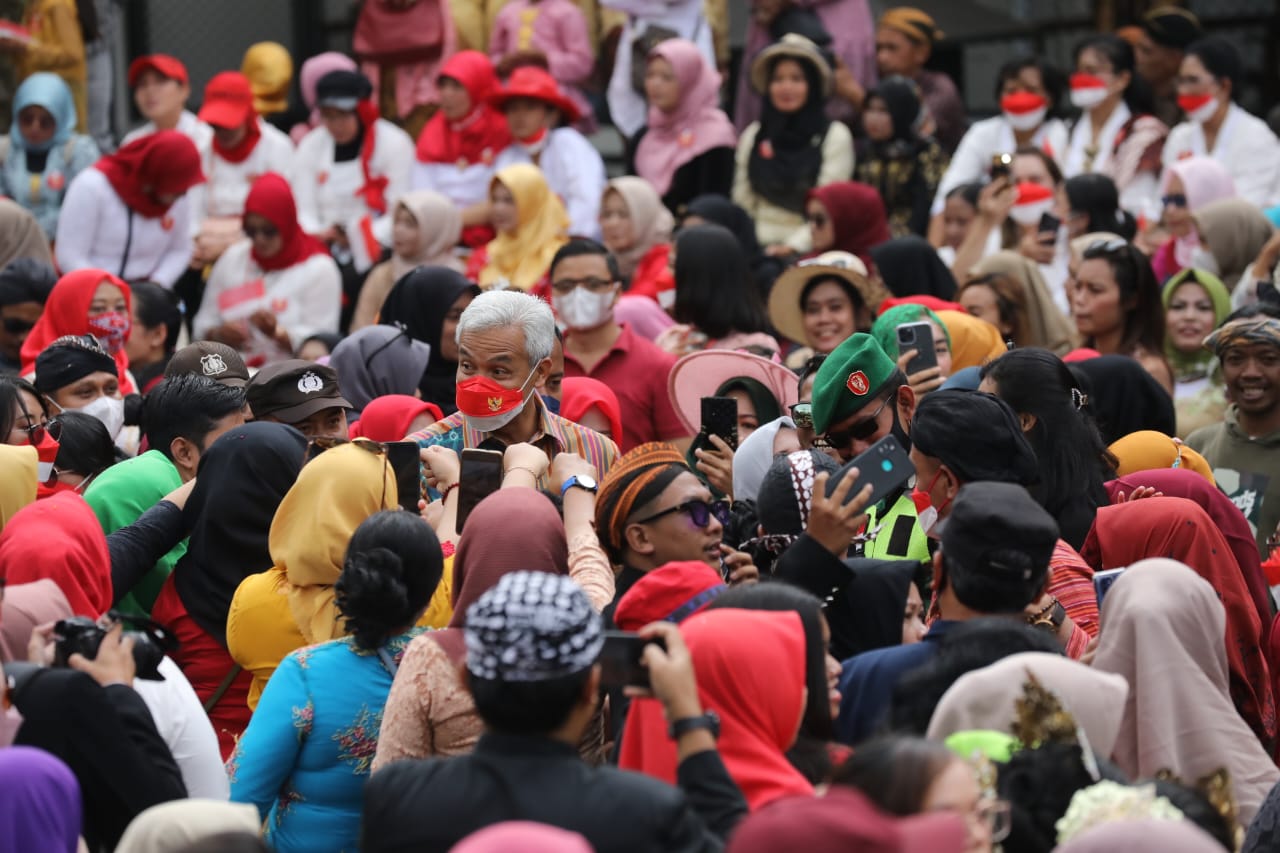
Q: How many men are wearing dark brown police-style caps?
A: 2